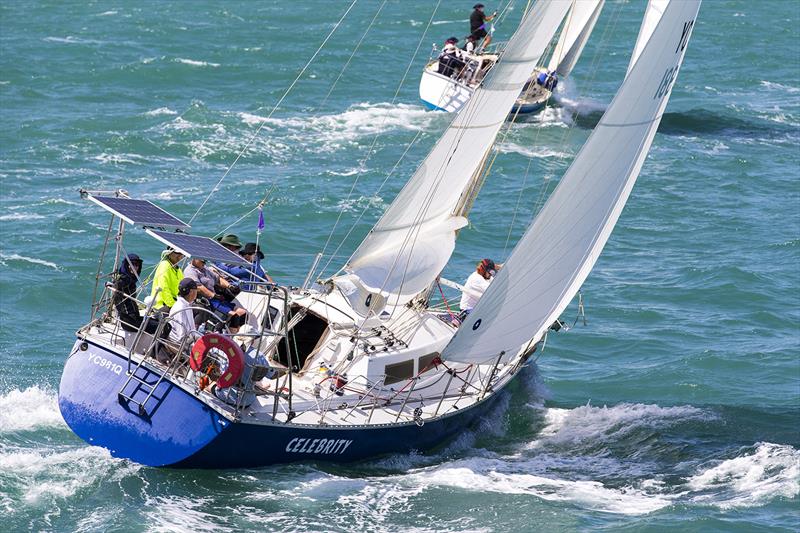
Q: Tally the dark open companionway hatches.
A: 1